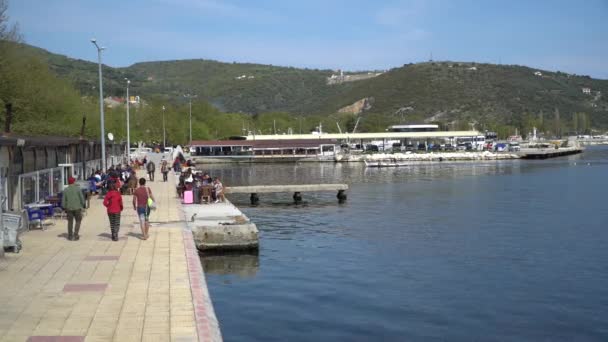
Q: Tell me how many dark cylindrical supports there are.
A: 3